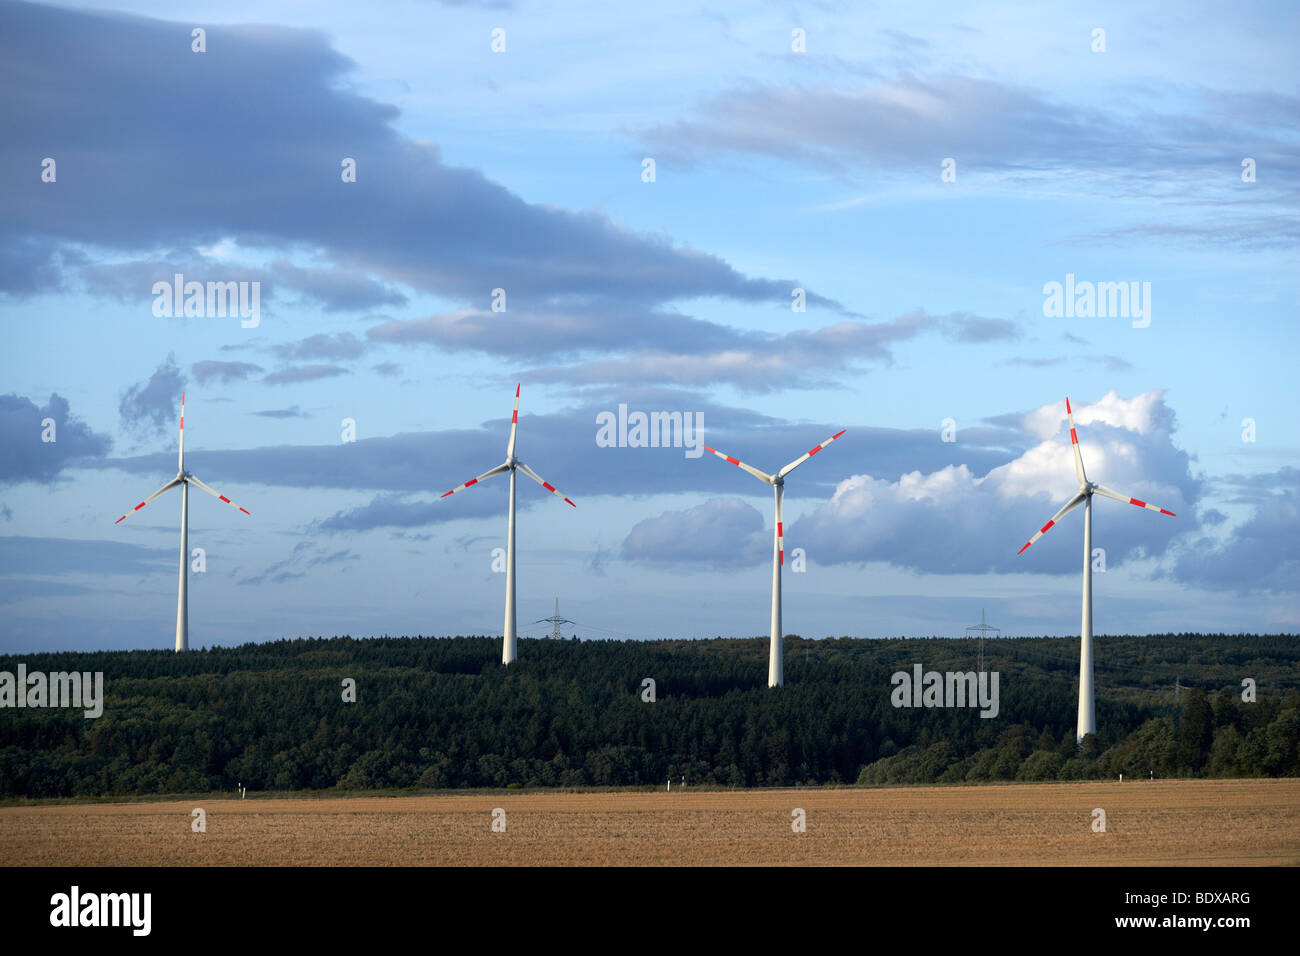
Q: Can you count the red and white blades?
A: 12